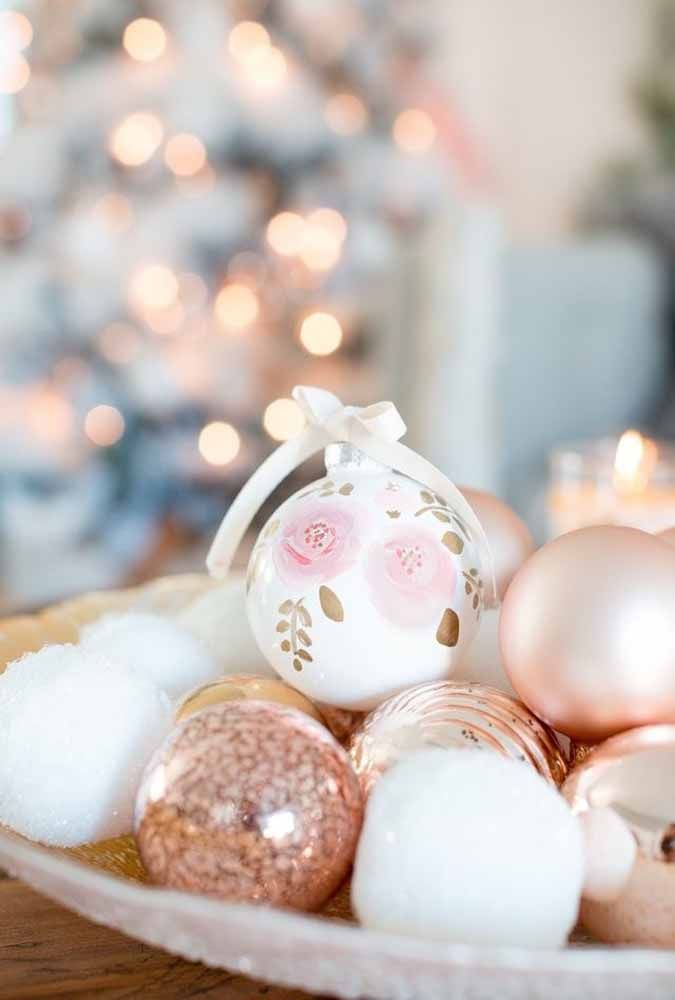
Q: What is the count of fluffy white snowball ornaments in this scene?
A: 3